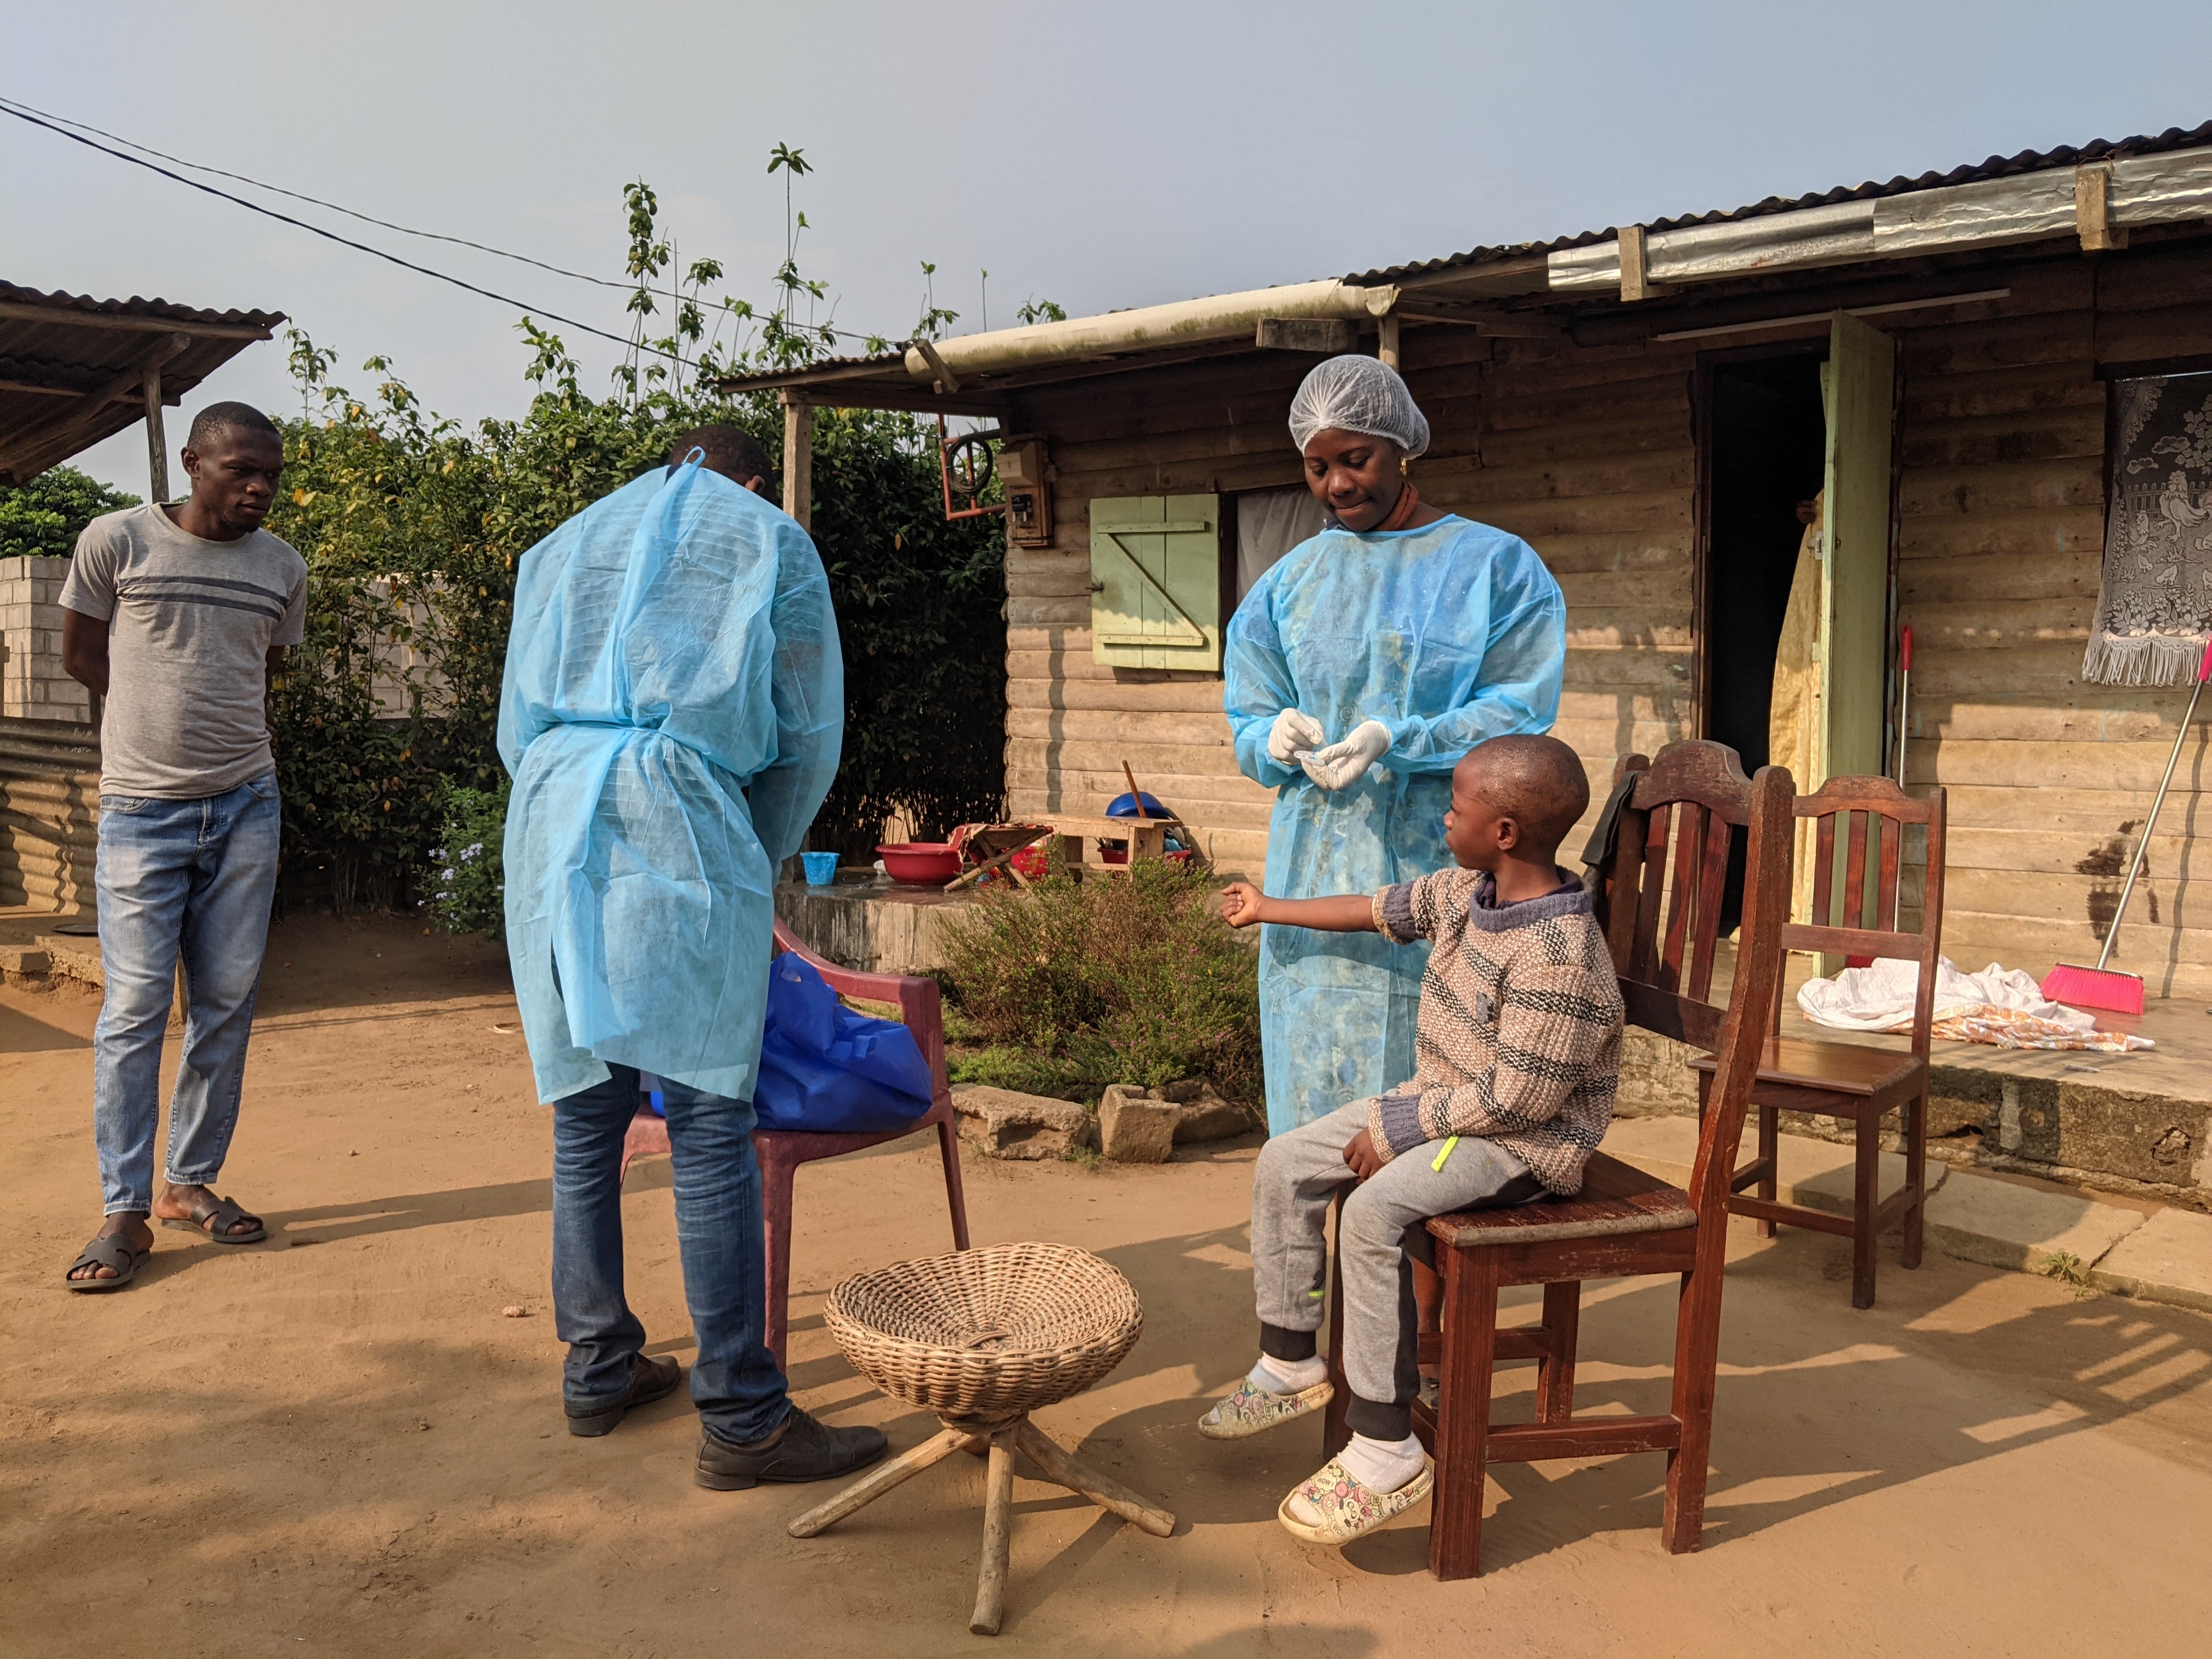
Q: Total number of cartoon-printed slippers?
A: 2